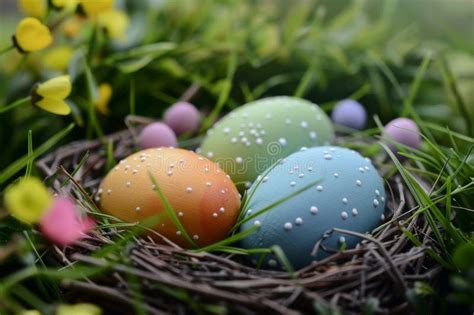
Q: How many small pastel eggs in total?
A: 4